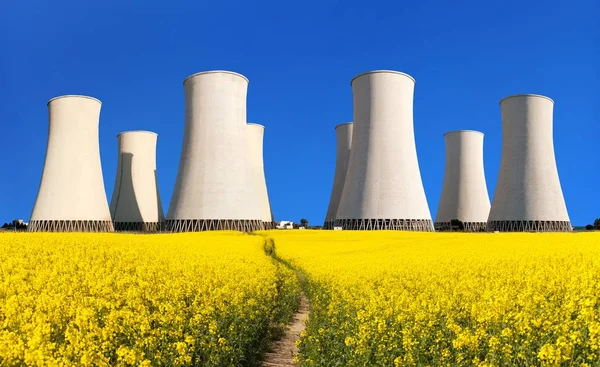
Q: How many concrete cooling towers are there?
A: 8